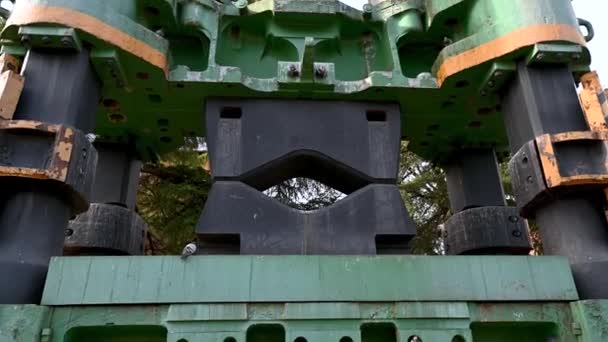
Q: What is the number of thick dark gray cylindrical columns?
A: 4